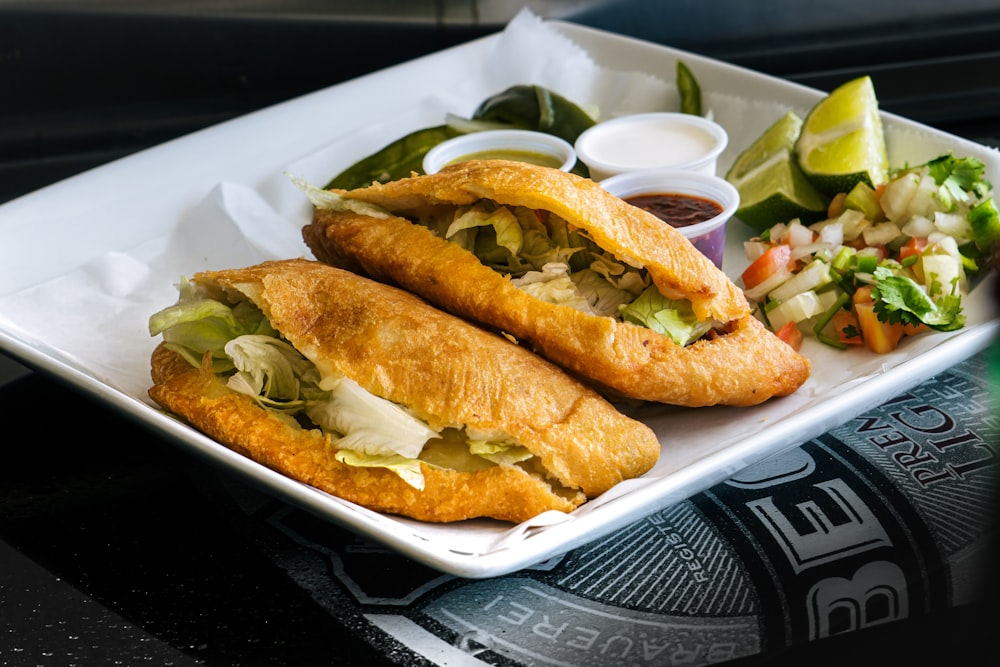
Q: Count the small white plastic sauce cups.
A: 3